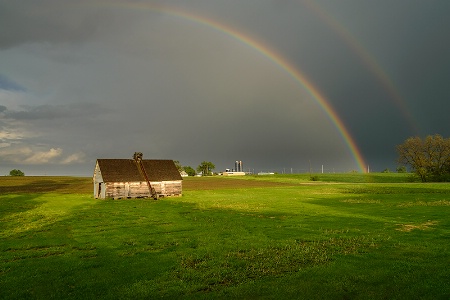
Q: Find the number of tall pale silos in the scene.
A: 2